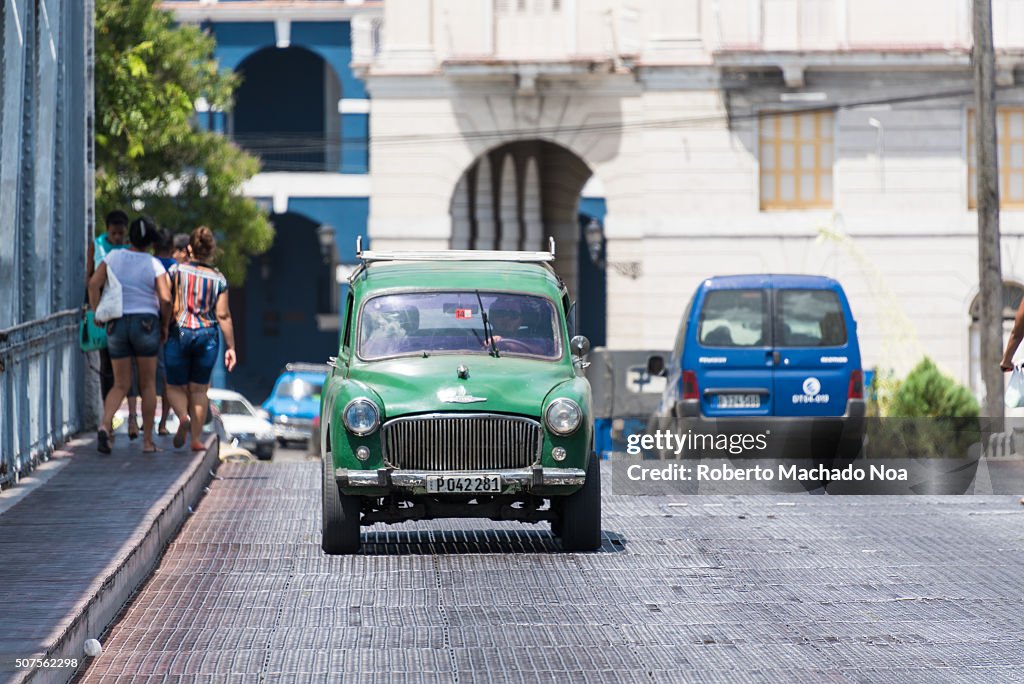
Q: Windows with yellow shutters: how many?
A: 2